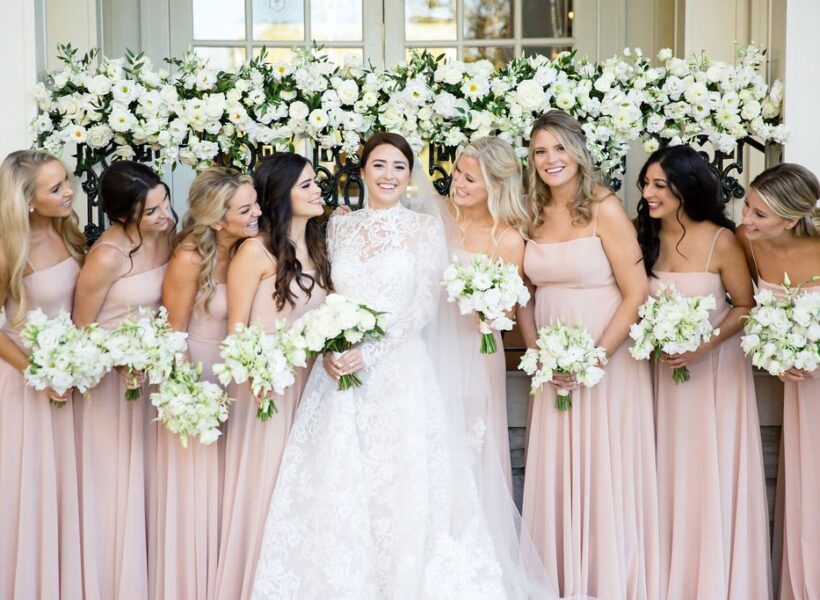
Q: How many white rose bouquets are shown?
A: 9